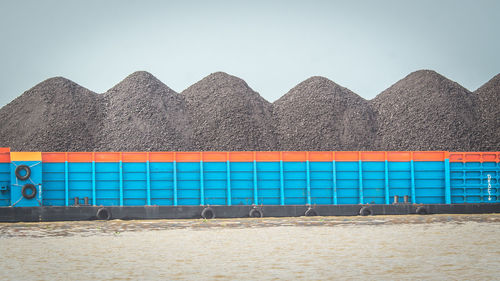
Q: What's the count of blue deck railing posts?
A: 15